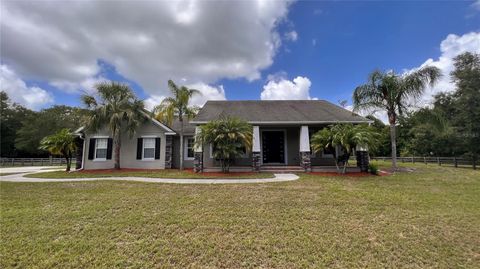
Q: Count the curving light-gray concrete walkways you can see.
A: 1